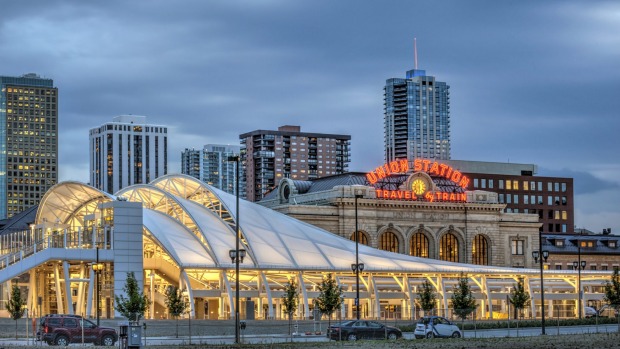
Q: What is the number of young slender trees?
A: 9